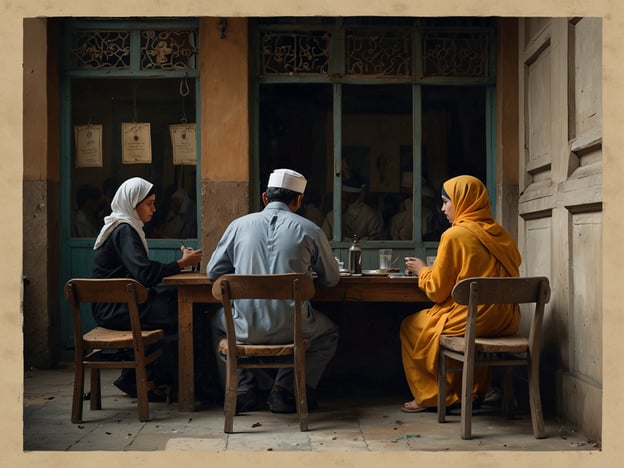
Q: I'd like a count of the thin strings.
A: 3